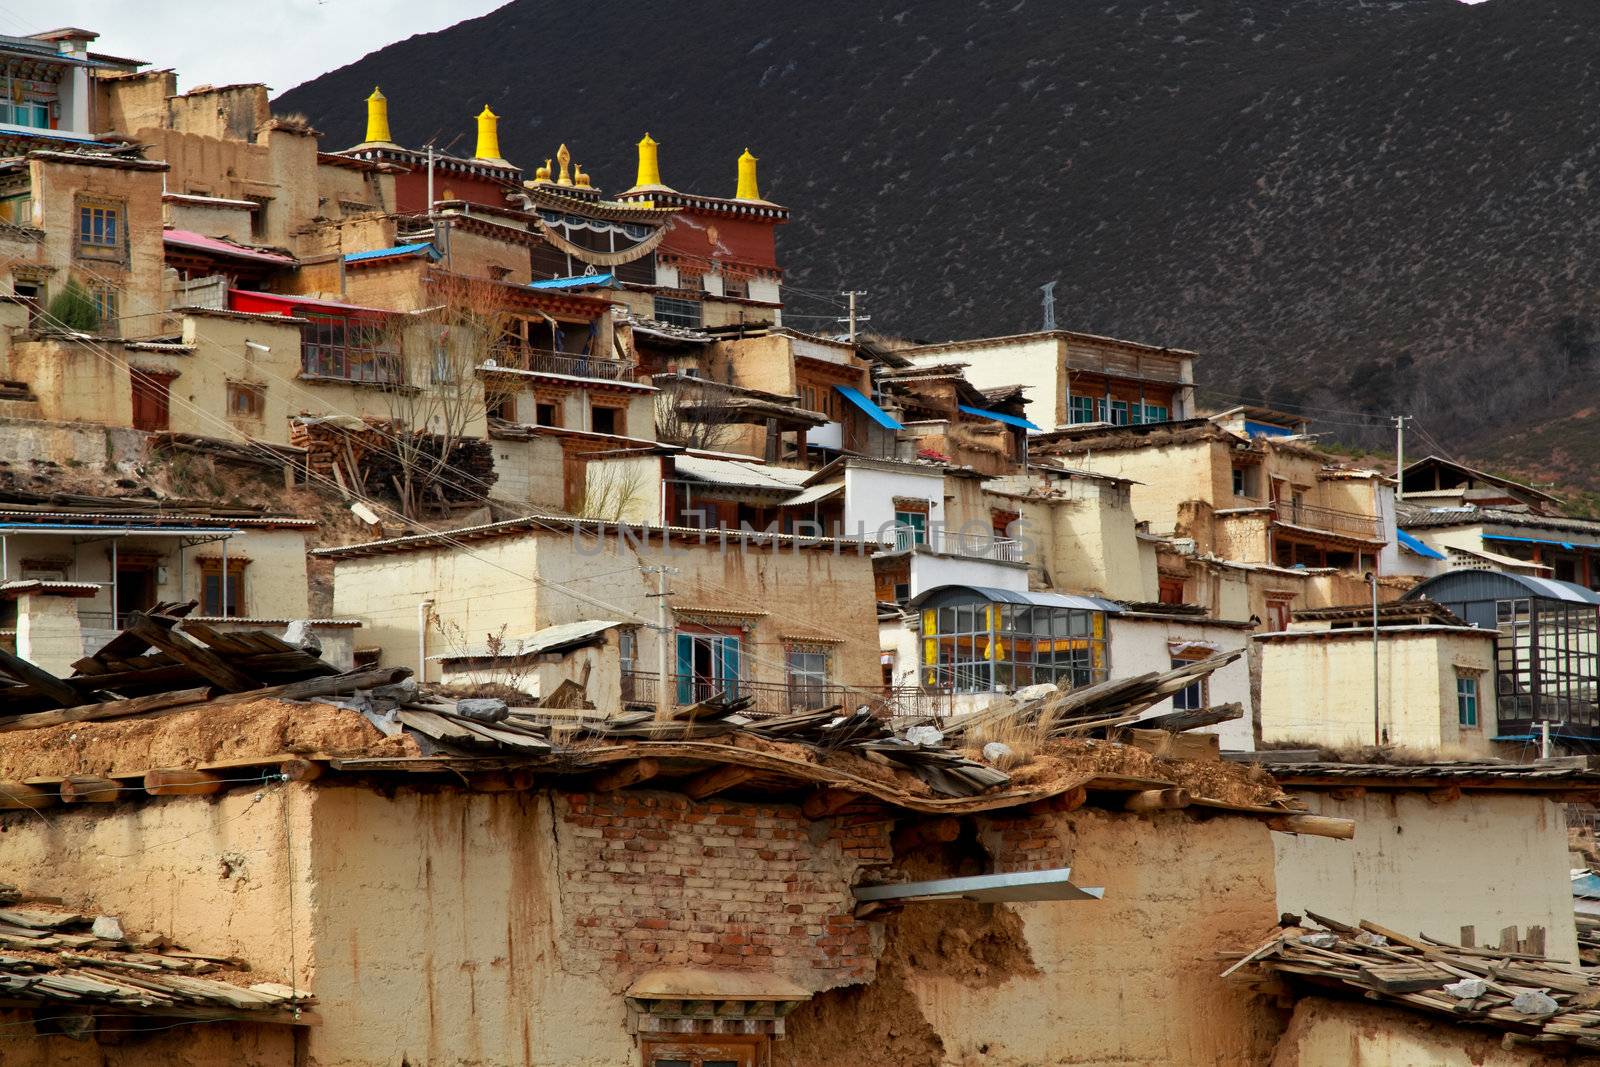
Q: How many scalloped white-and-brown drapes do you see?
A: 1